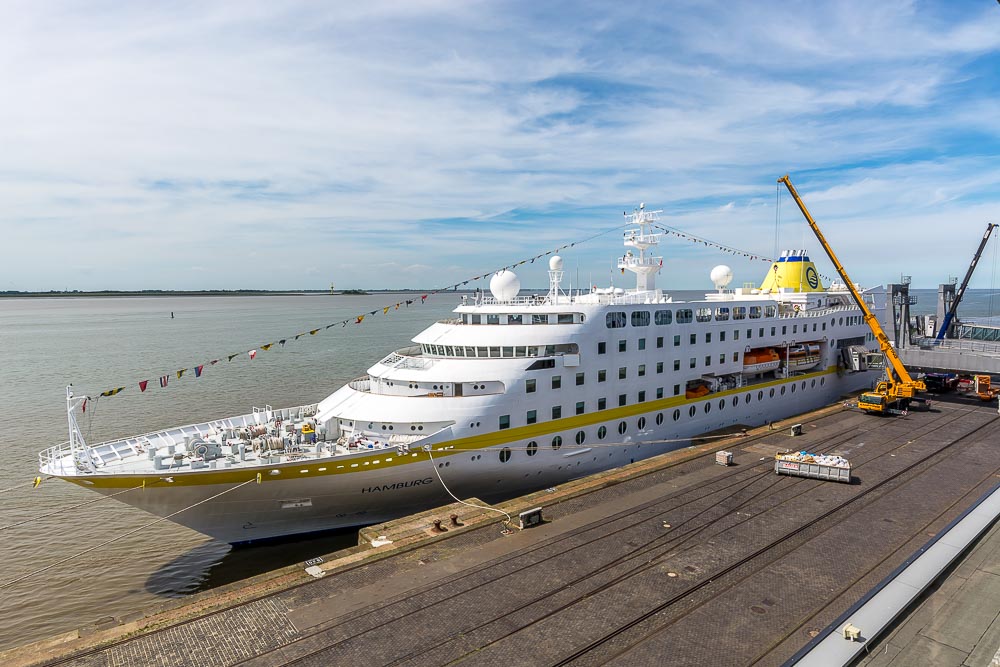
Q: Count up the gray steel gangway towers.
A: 2